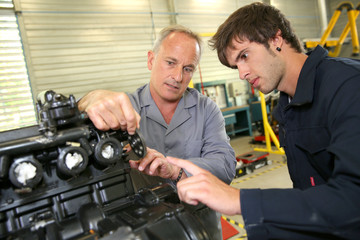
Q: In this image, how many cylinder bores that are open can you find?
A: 3